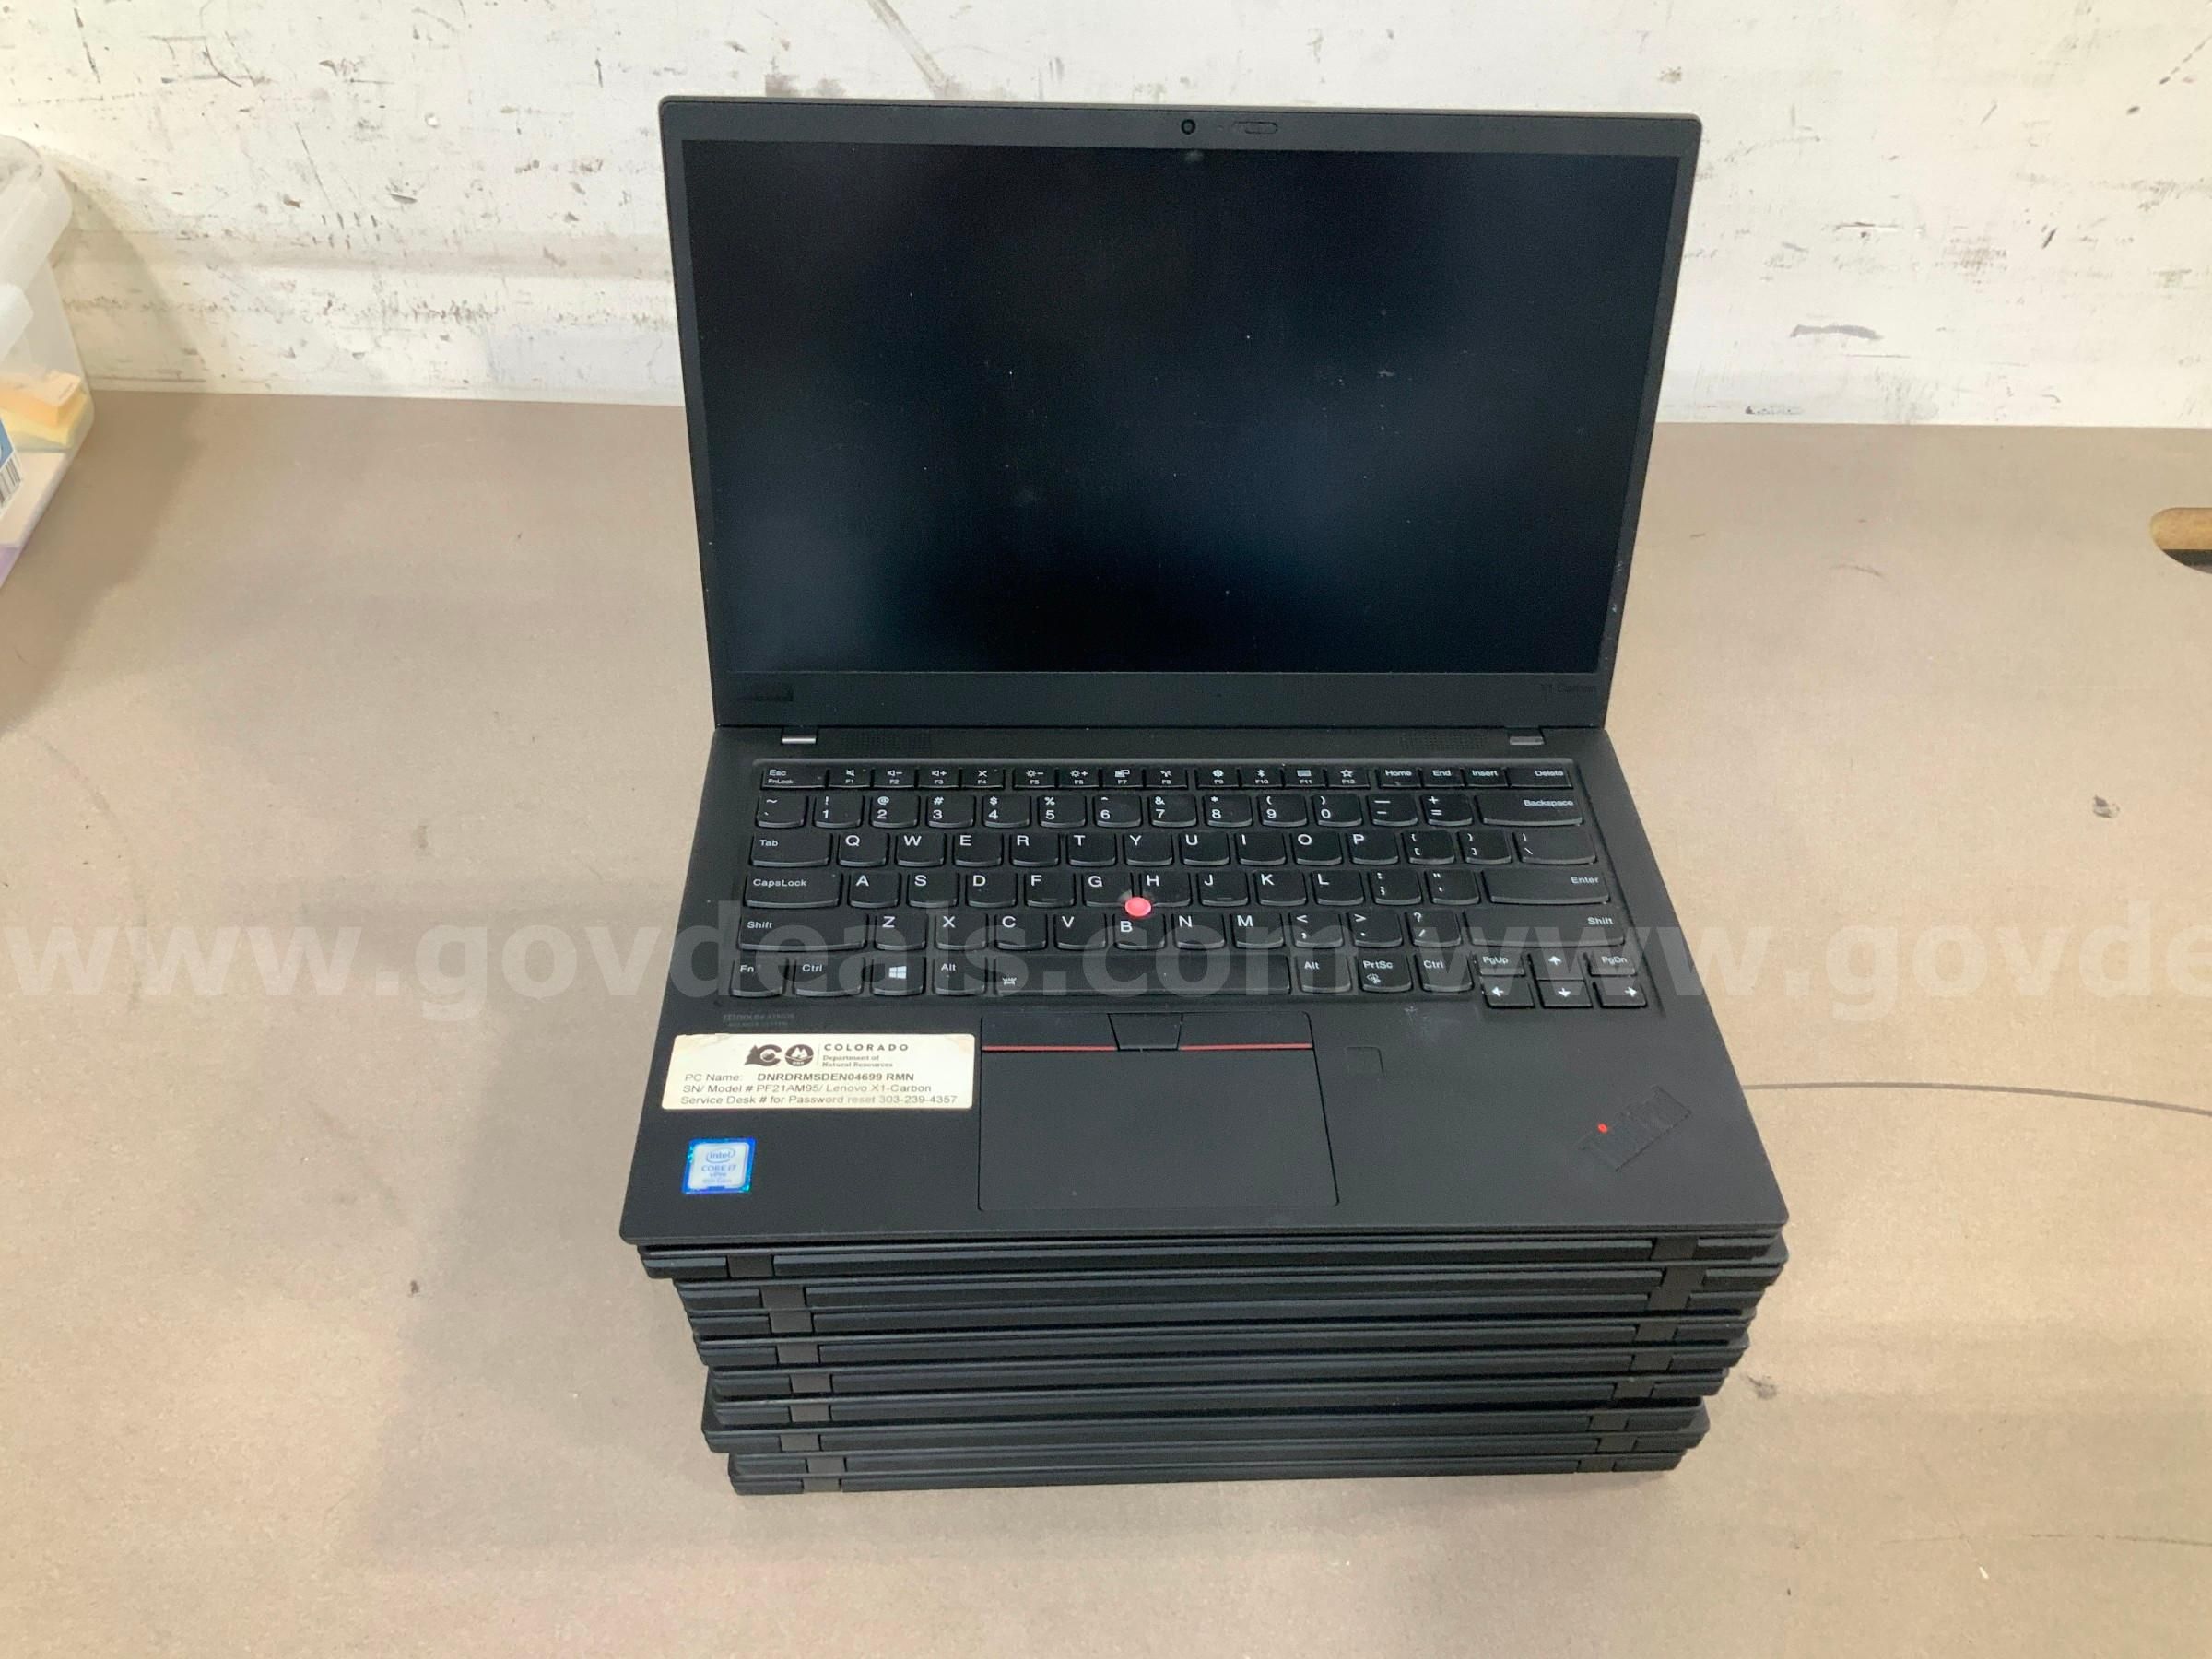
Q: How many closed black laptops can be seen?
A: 9